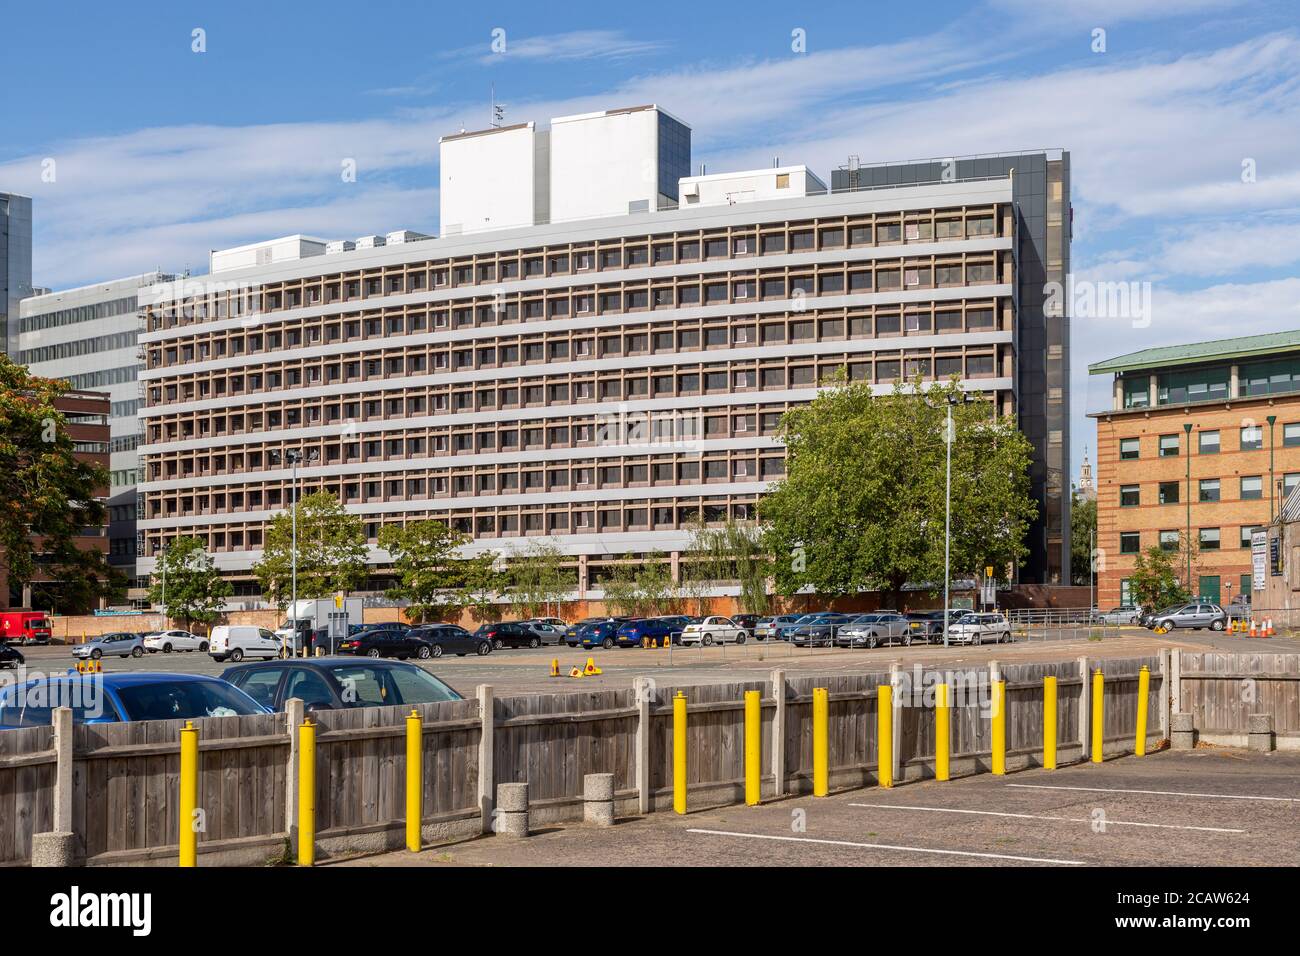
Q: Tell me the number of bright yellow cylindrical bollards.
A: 12